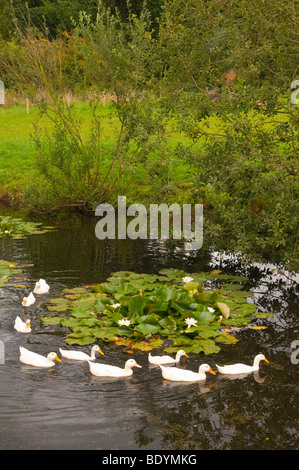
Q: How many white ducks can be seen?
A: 9